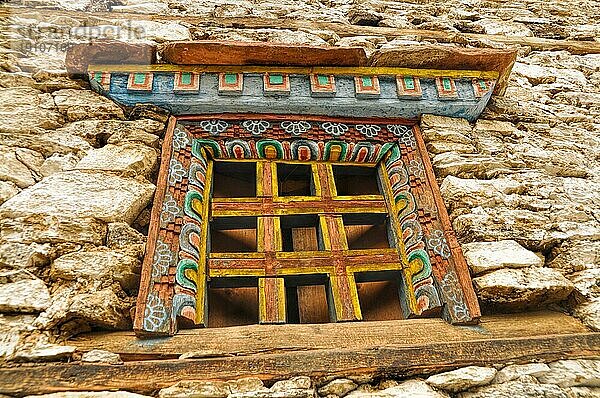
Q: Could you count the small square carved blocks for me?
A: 10